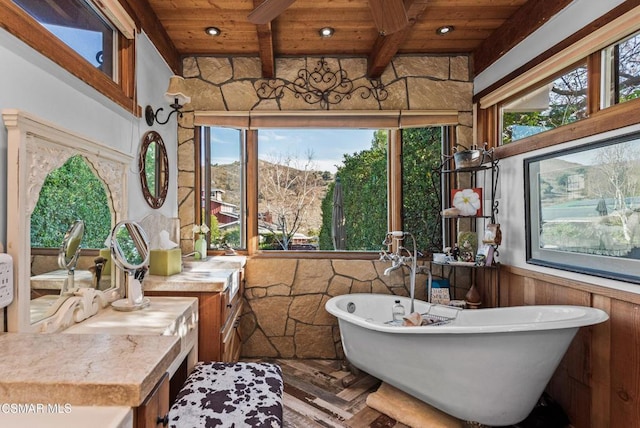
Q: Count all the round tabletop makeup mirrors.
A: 1